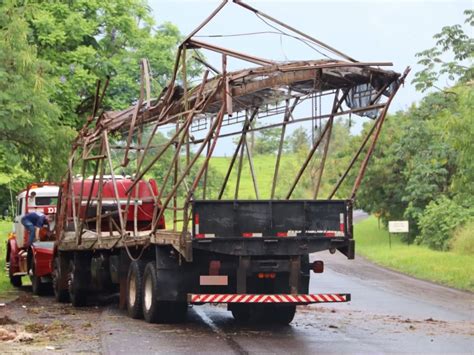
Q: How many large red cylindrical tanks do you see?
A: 1